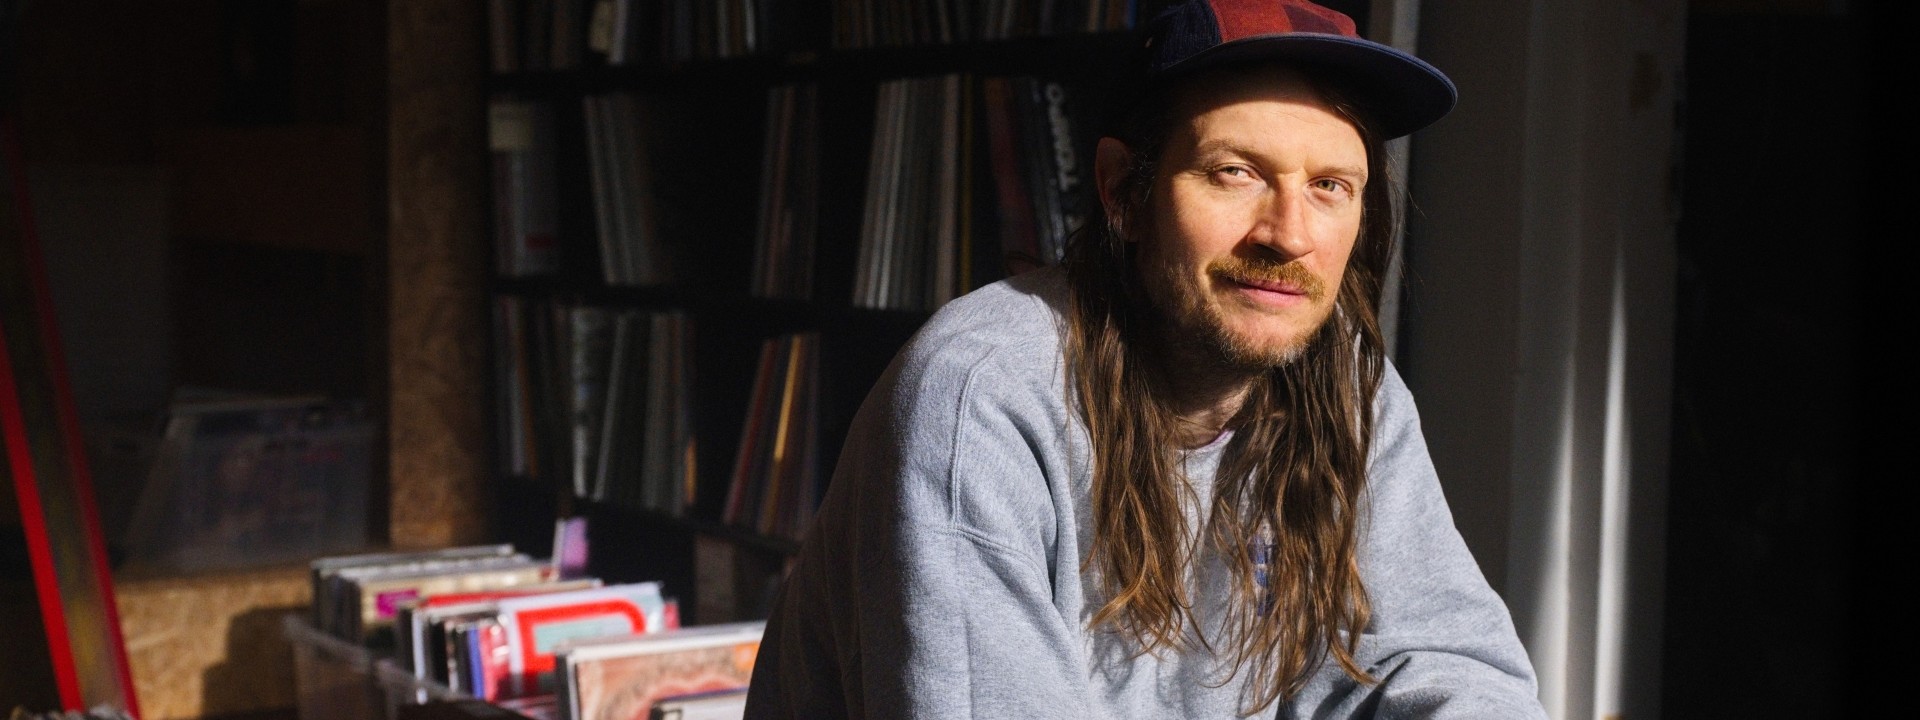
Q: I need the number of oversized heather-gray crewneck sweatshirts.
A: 1